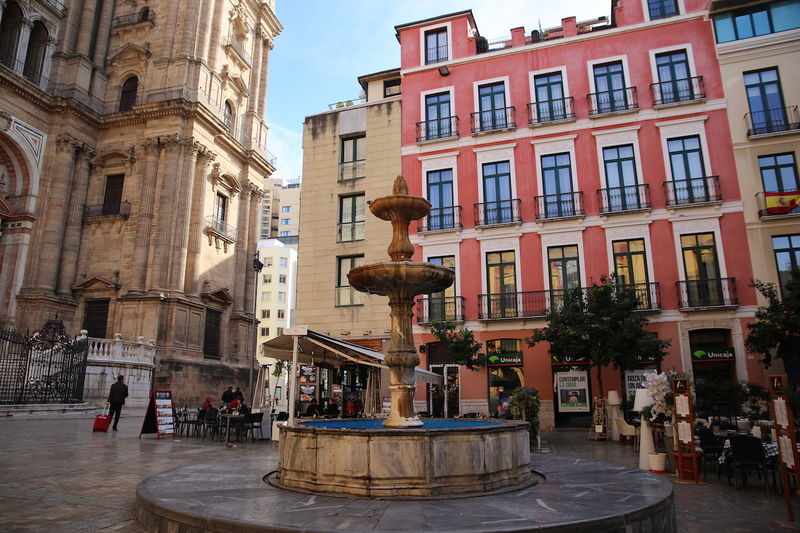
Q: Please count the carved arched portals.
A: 1